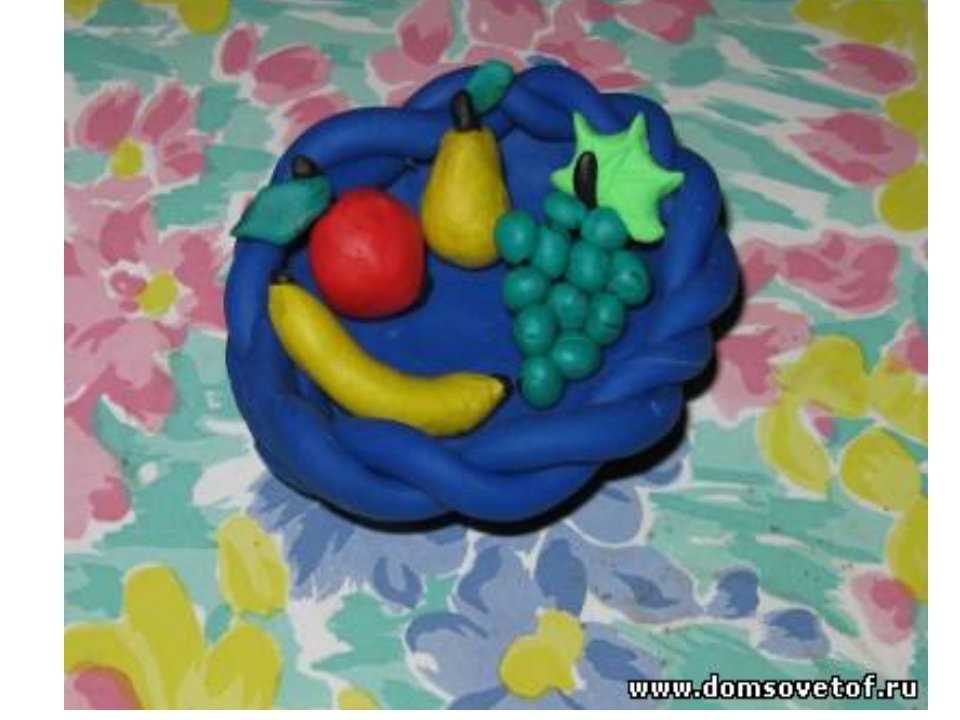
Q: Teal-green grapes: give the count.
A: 12